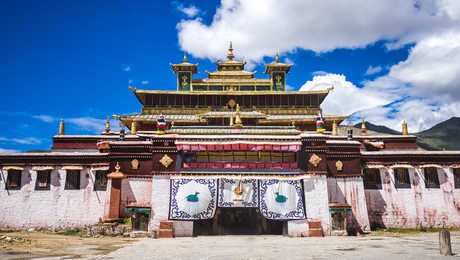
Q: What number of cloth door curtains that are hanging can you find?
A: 3